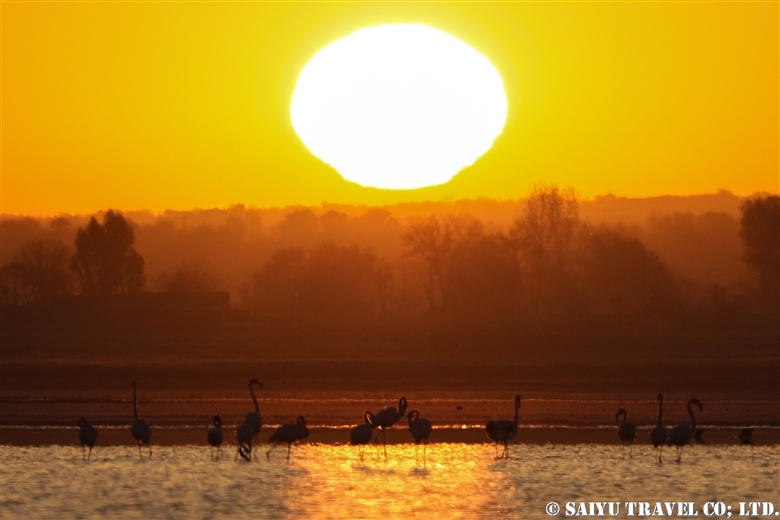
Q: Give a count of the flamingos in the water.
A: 13